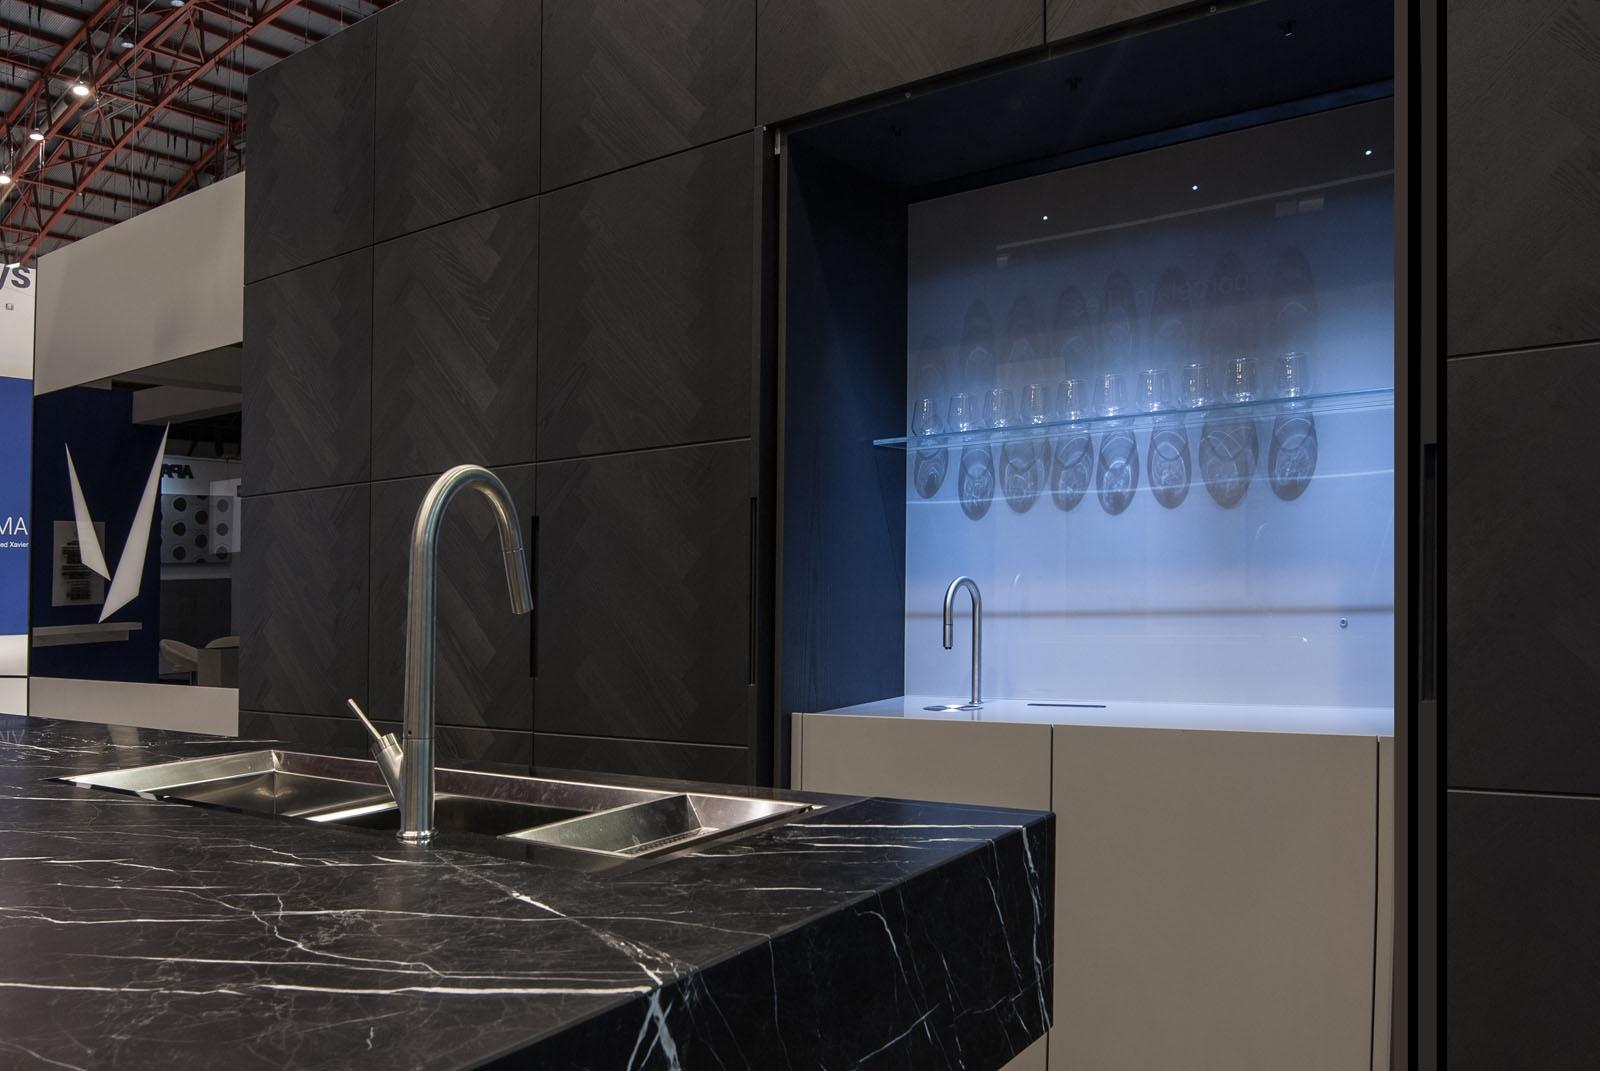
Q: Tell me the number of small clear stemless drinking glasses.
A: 10